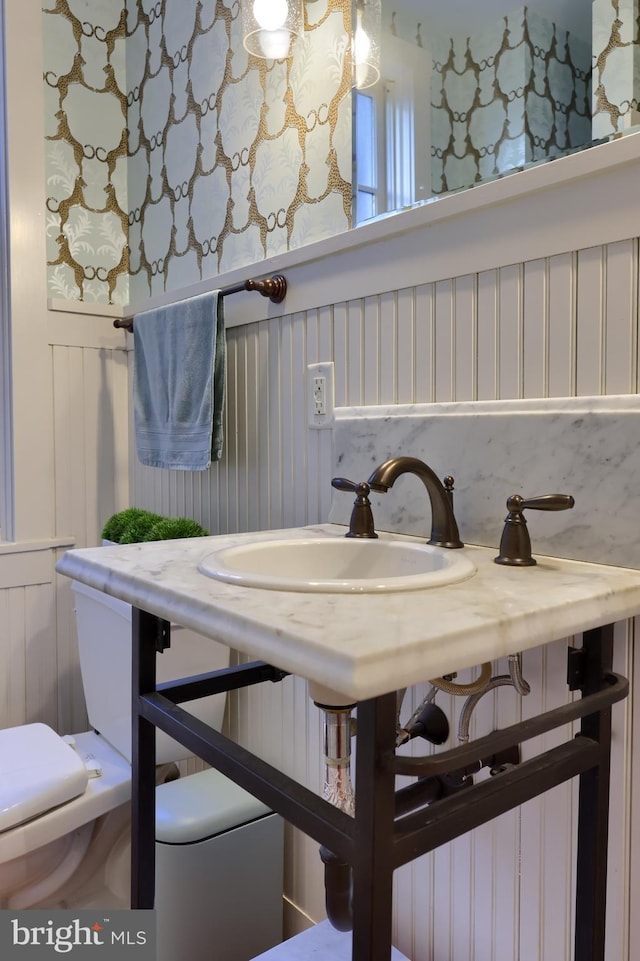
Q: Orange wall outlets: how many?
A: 0